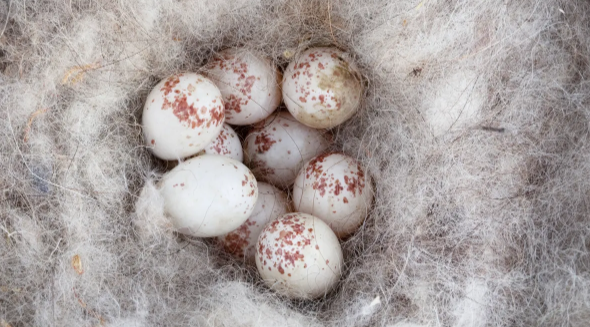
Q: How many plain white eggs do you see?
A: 0